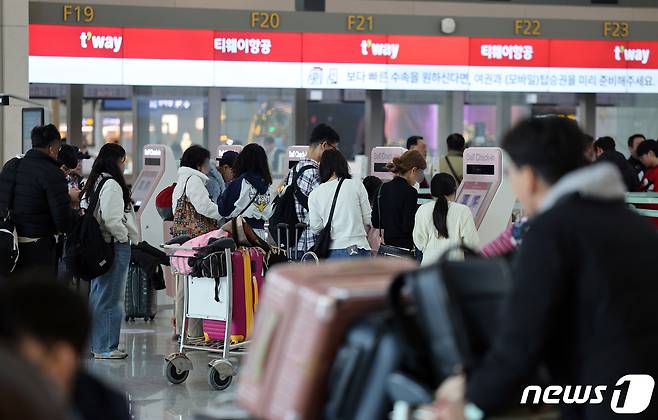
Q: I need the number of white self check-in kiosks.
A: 5